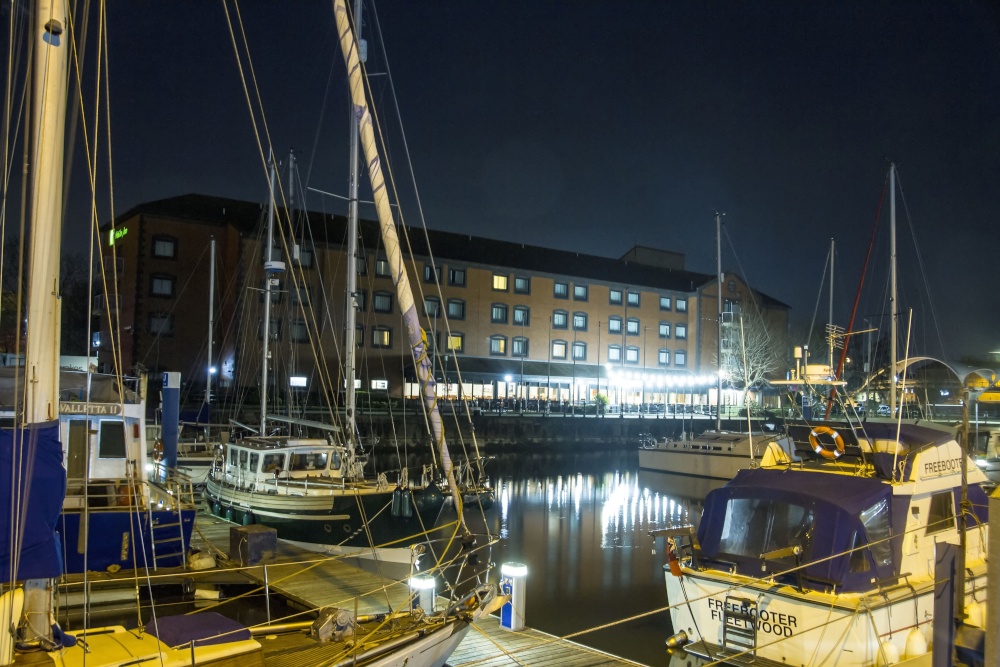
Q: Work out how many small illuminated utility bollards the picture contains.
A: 2